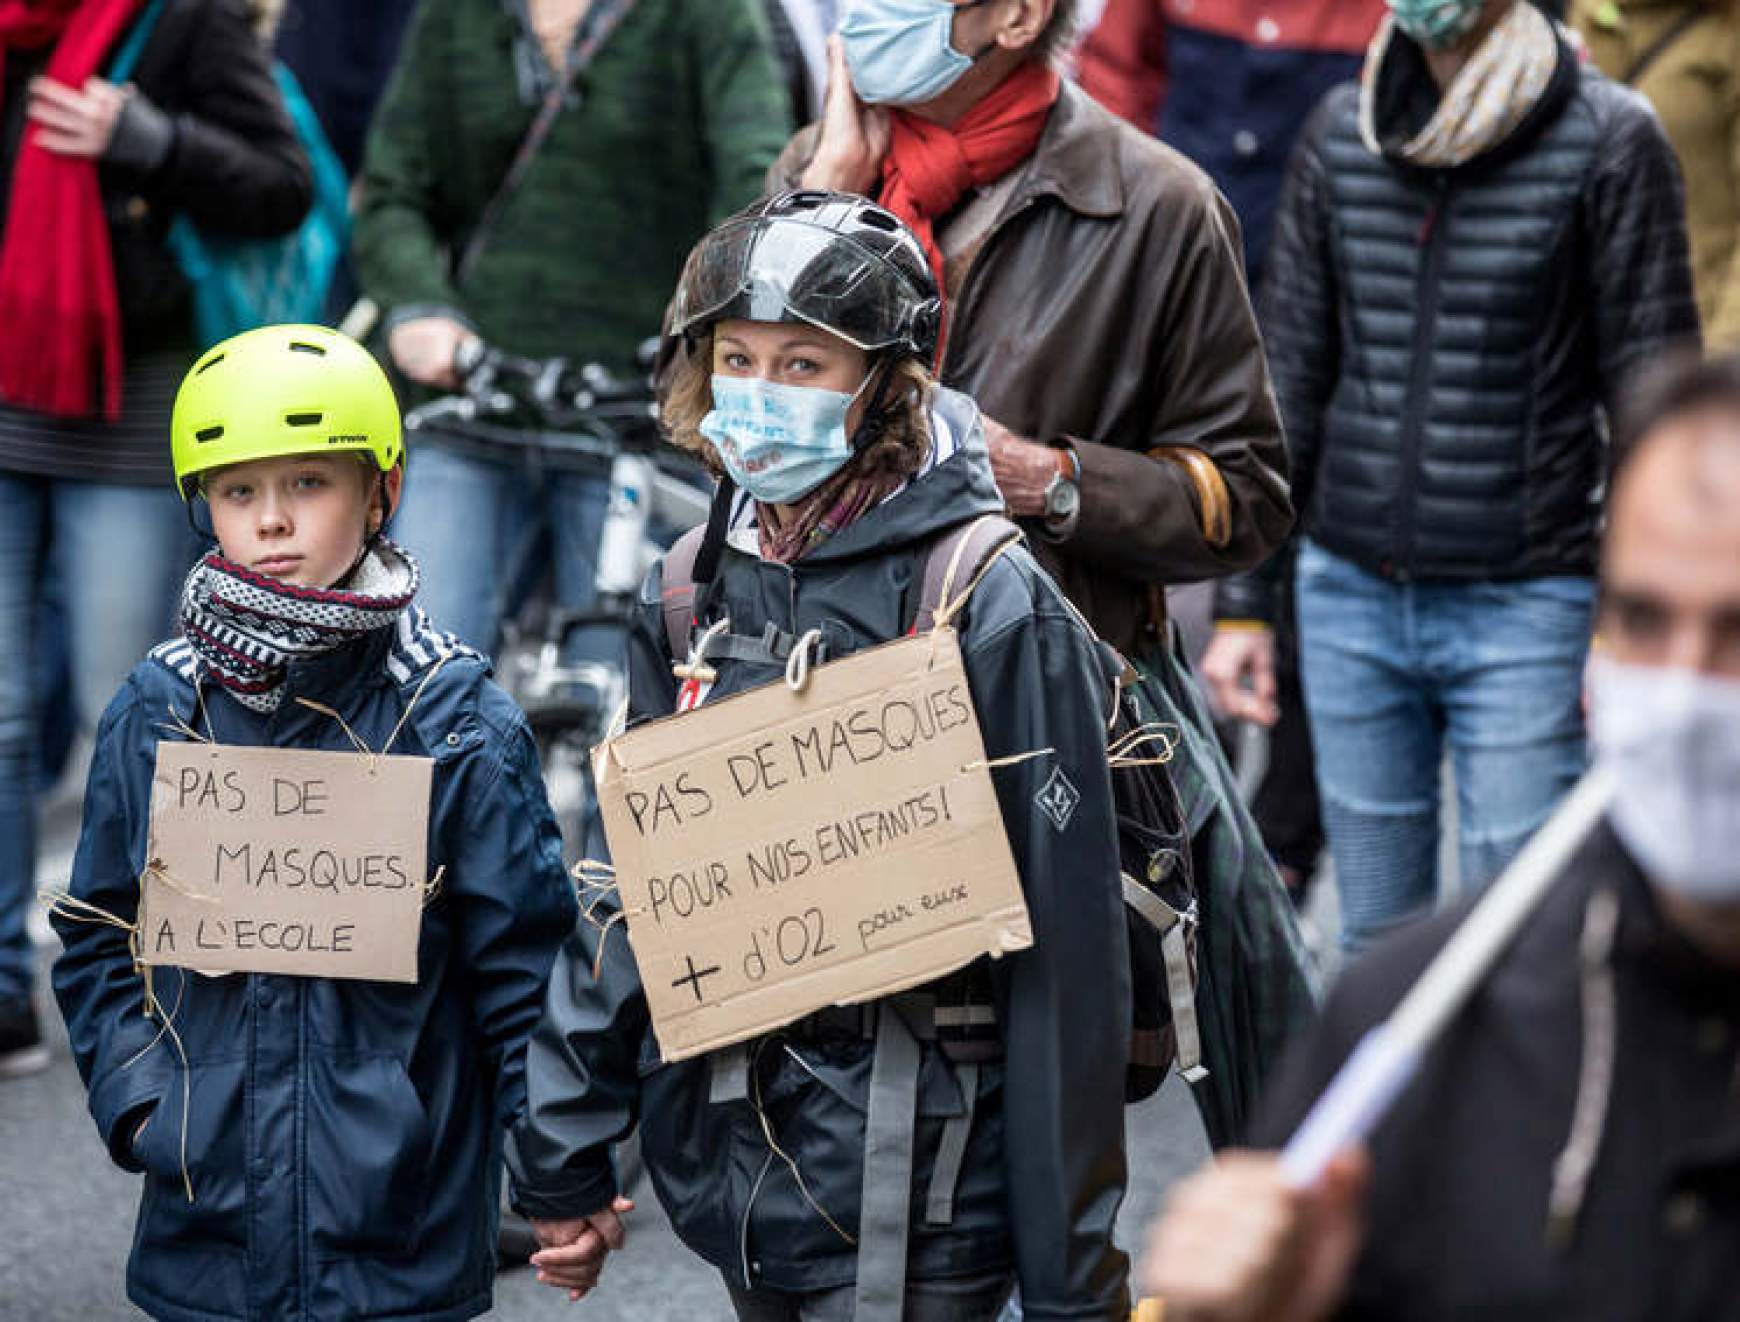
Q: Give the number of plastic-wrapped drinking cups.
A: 0